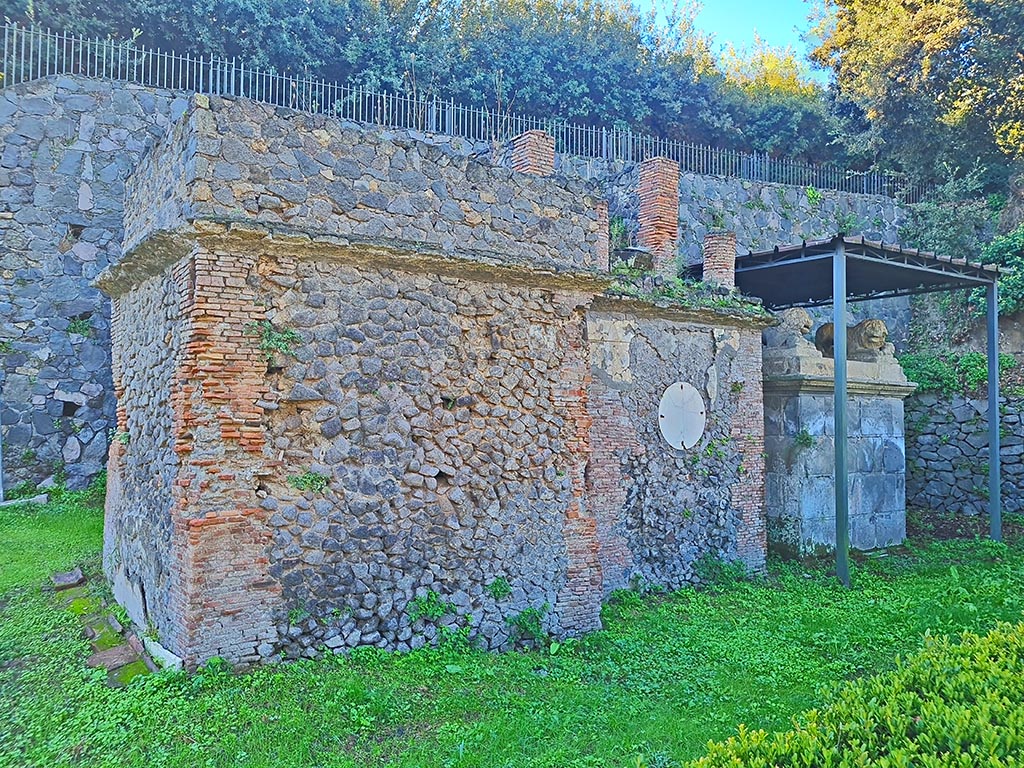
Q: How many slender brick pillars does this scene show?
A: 3